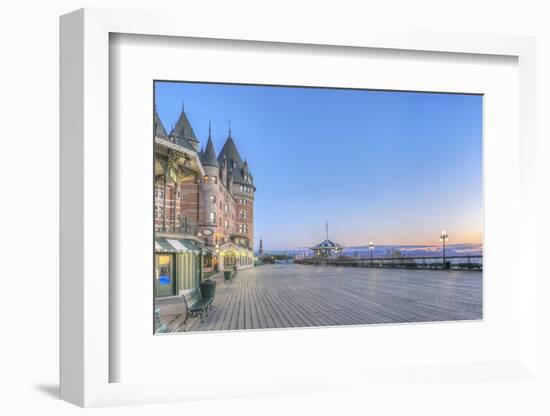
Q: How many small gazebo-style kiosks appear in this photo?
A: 1